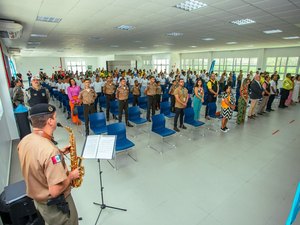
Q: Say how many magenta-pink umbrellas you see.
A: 0